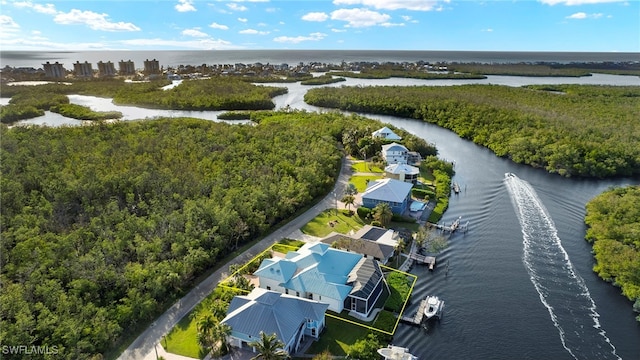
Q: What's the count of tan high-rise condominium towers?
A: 5